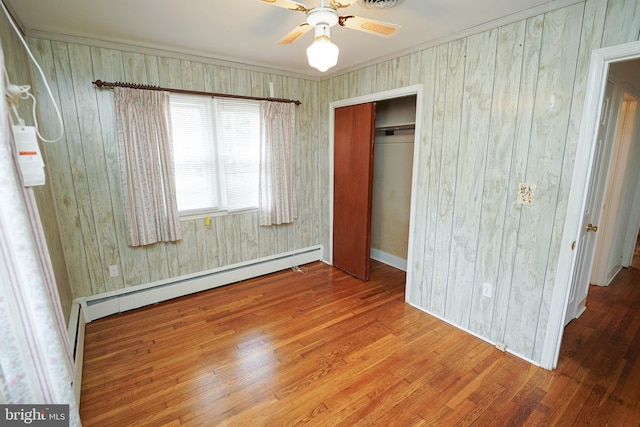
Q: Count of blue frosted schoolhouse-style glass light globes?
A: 0